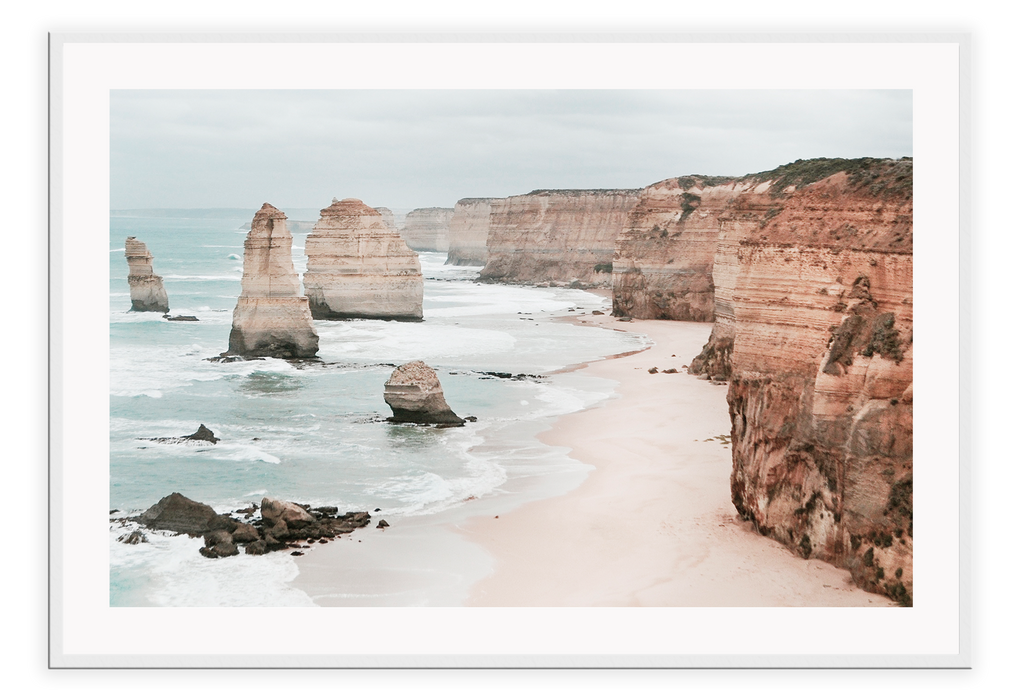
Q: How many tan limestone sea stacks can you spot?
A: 4